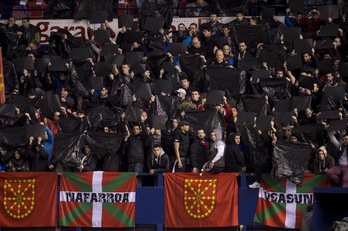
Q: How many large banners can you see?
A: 4